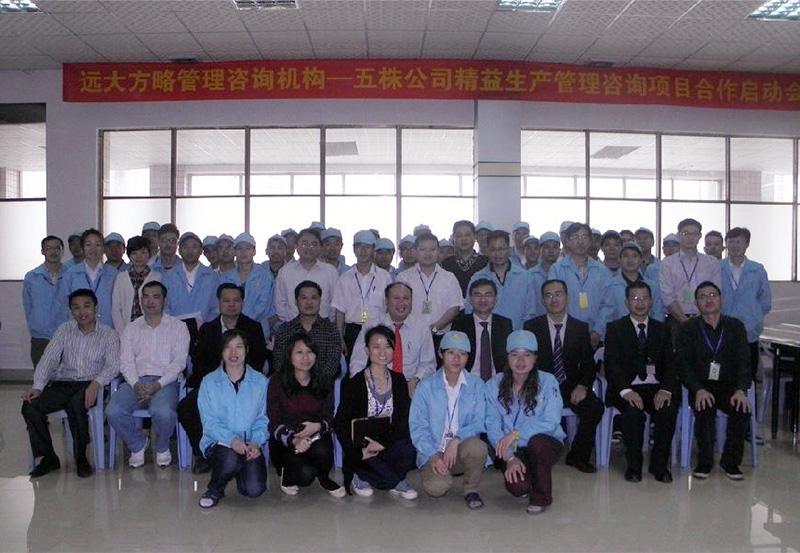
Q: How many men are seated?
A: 9